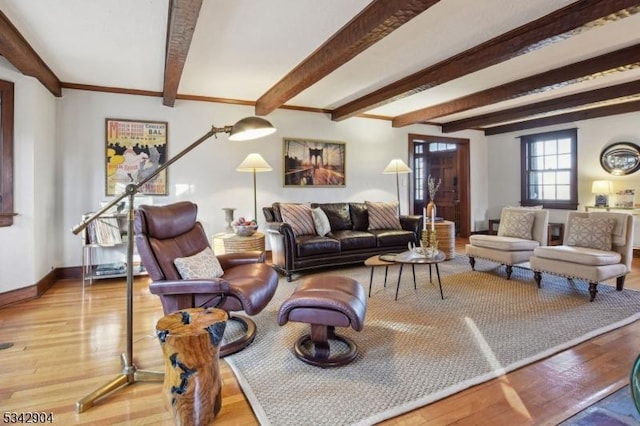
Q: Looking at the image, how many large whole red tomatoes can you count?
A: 0